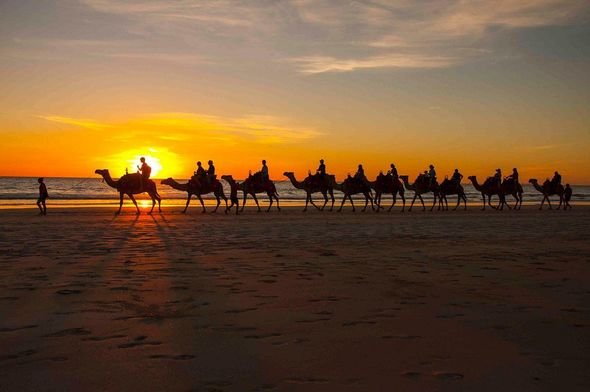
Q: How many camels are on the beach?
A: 11